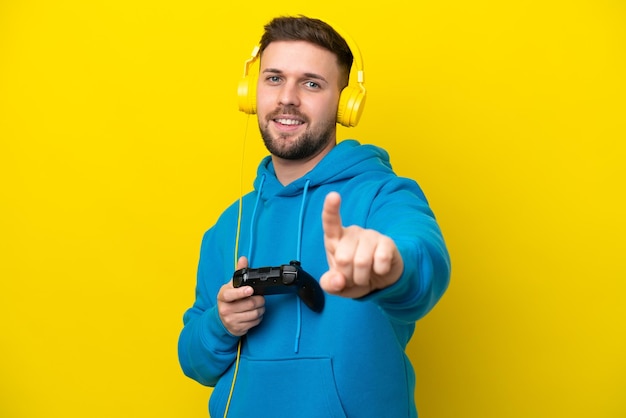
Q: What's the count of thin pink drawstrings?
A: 0